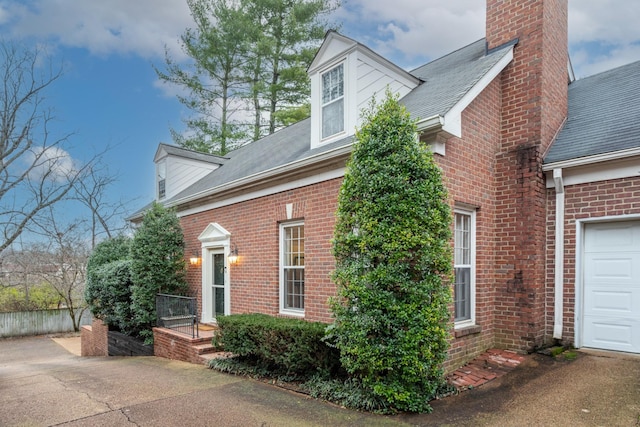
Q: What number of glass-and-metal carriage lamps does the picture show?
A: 2